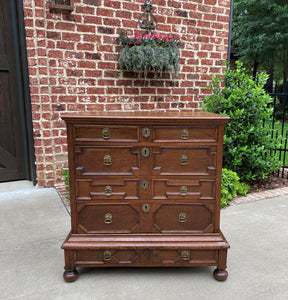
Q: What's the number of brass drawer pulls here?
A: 10